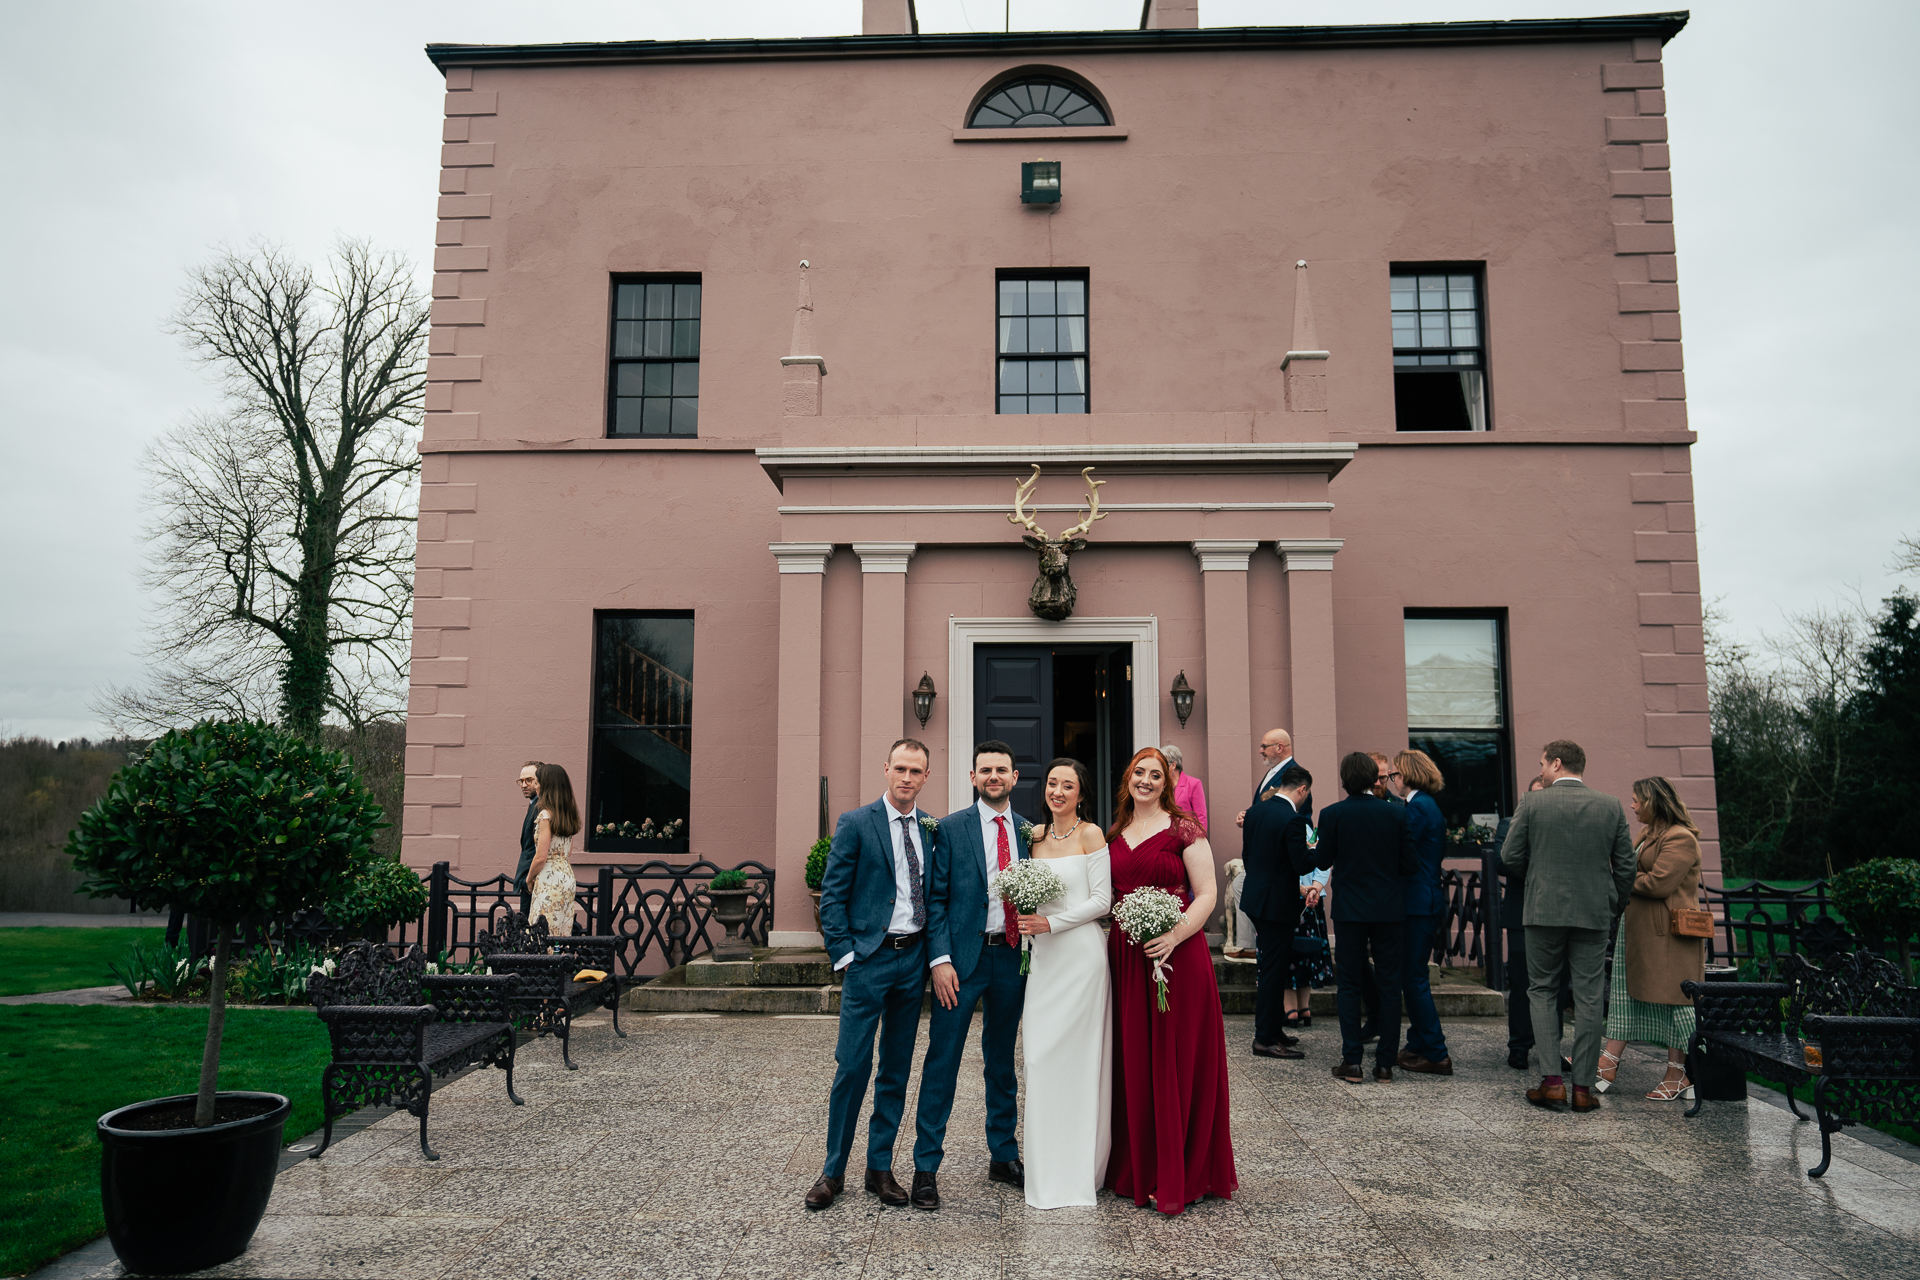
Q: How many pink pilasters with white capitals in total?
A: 4